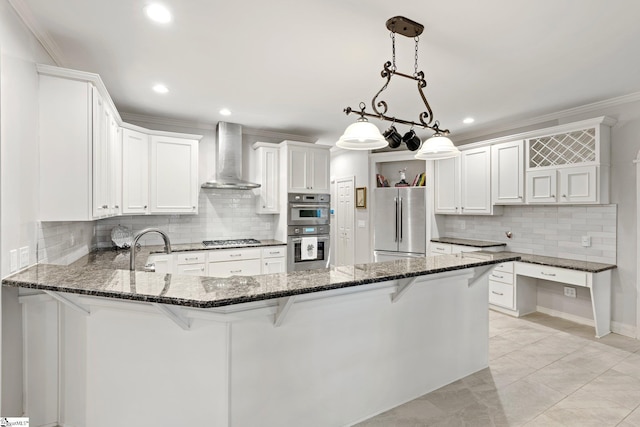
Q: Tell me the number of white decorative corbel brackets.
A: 5